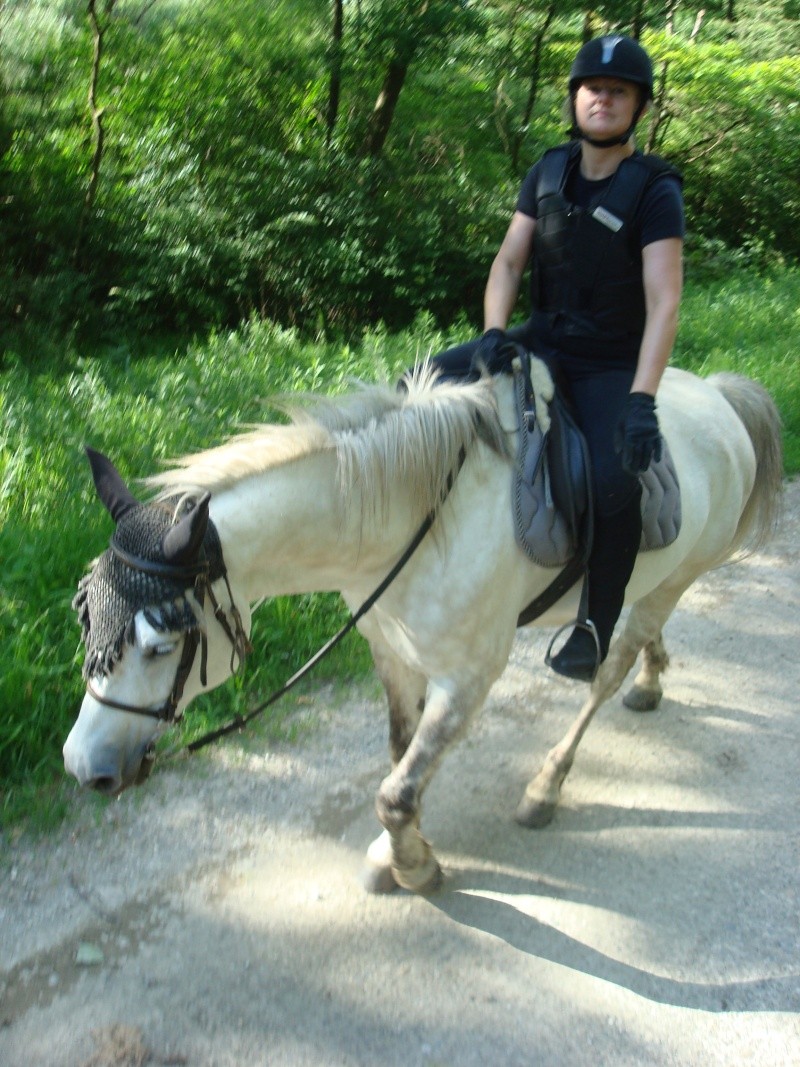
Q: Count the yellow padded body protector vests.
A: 0